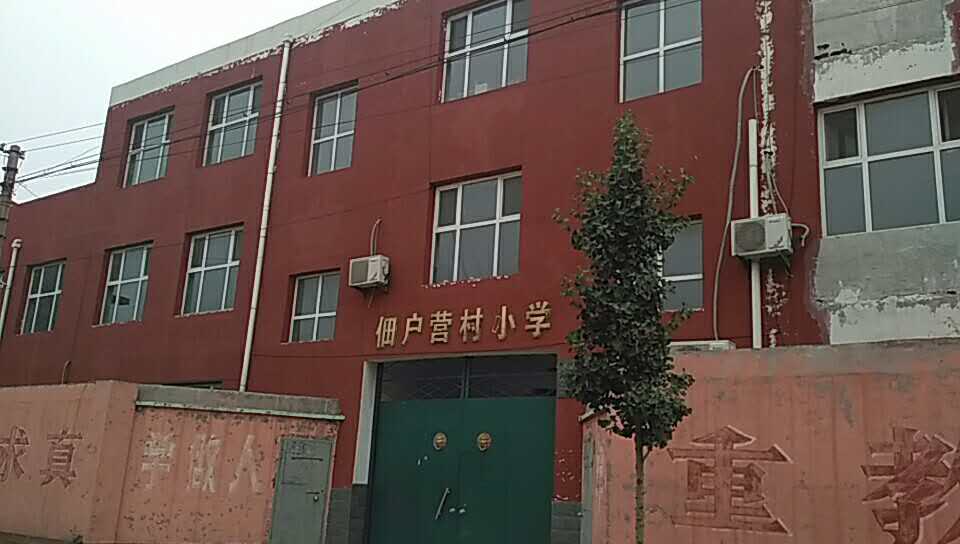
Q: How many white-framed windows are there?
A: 12